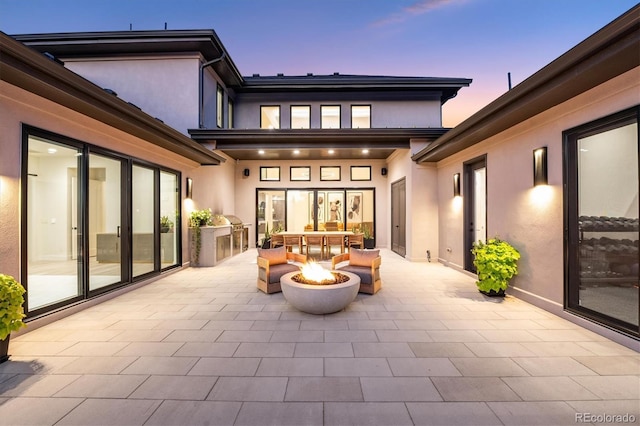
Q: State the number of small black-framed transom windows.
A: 4